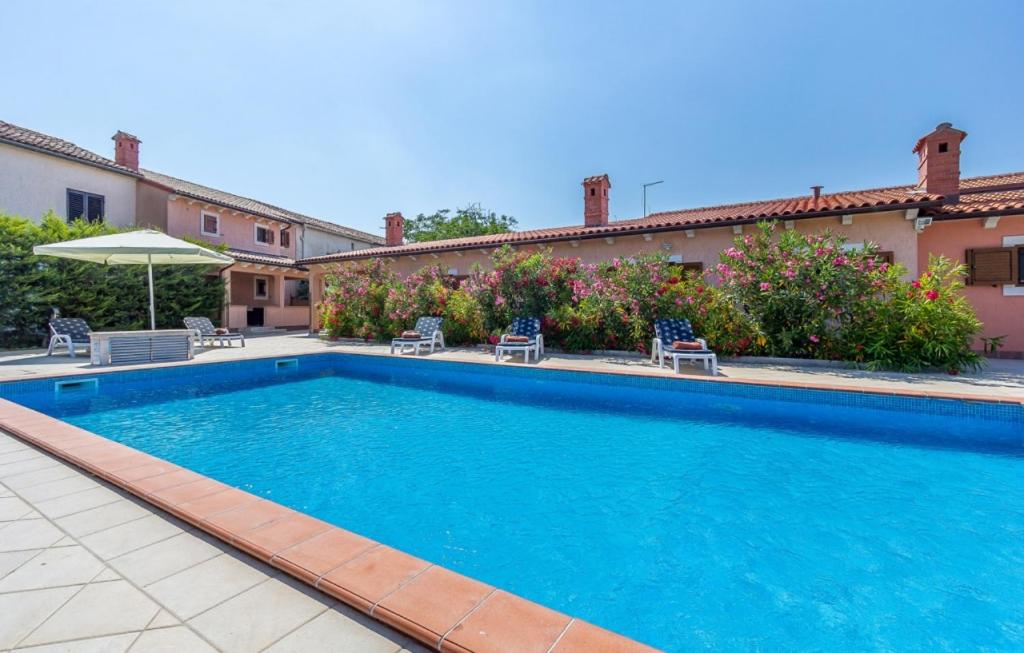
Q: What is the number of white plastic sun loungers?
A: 5